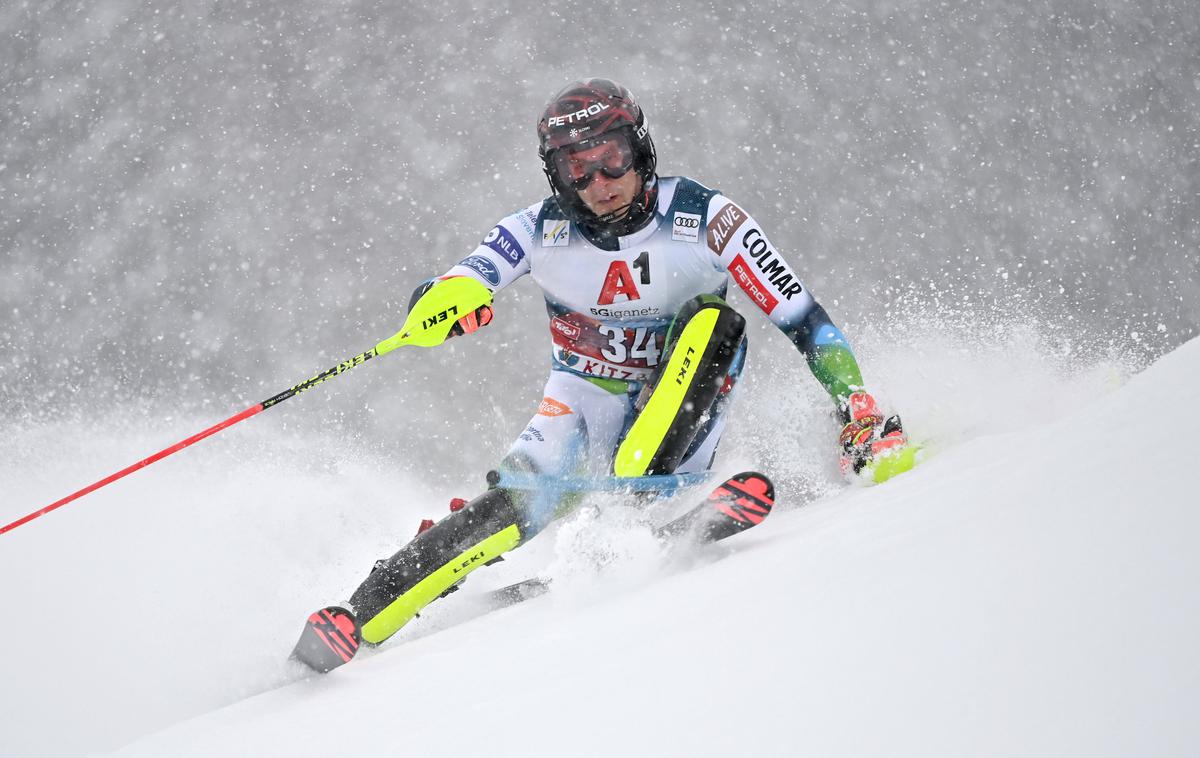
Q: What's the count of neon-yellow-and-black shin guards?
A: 2